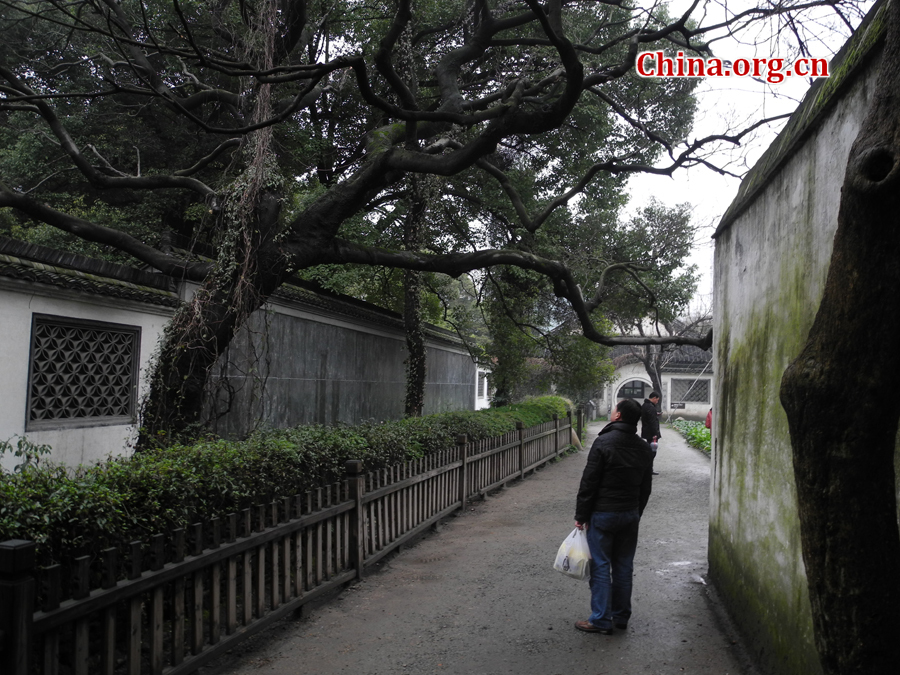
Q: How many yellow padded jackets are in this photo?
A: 0